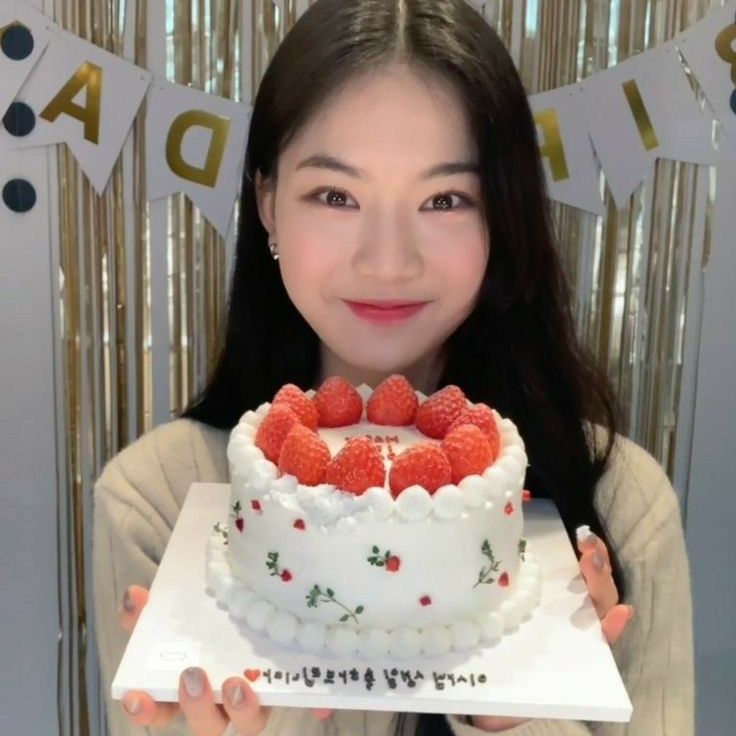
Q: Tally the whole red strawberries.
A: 10